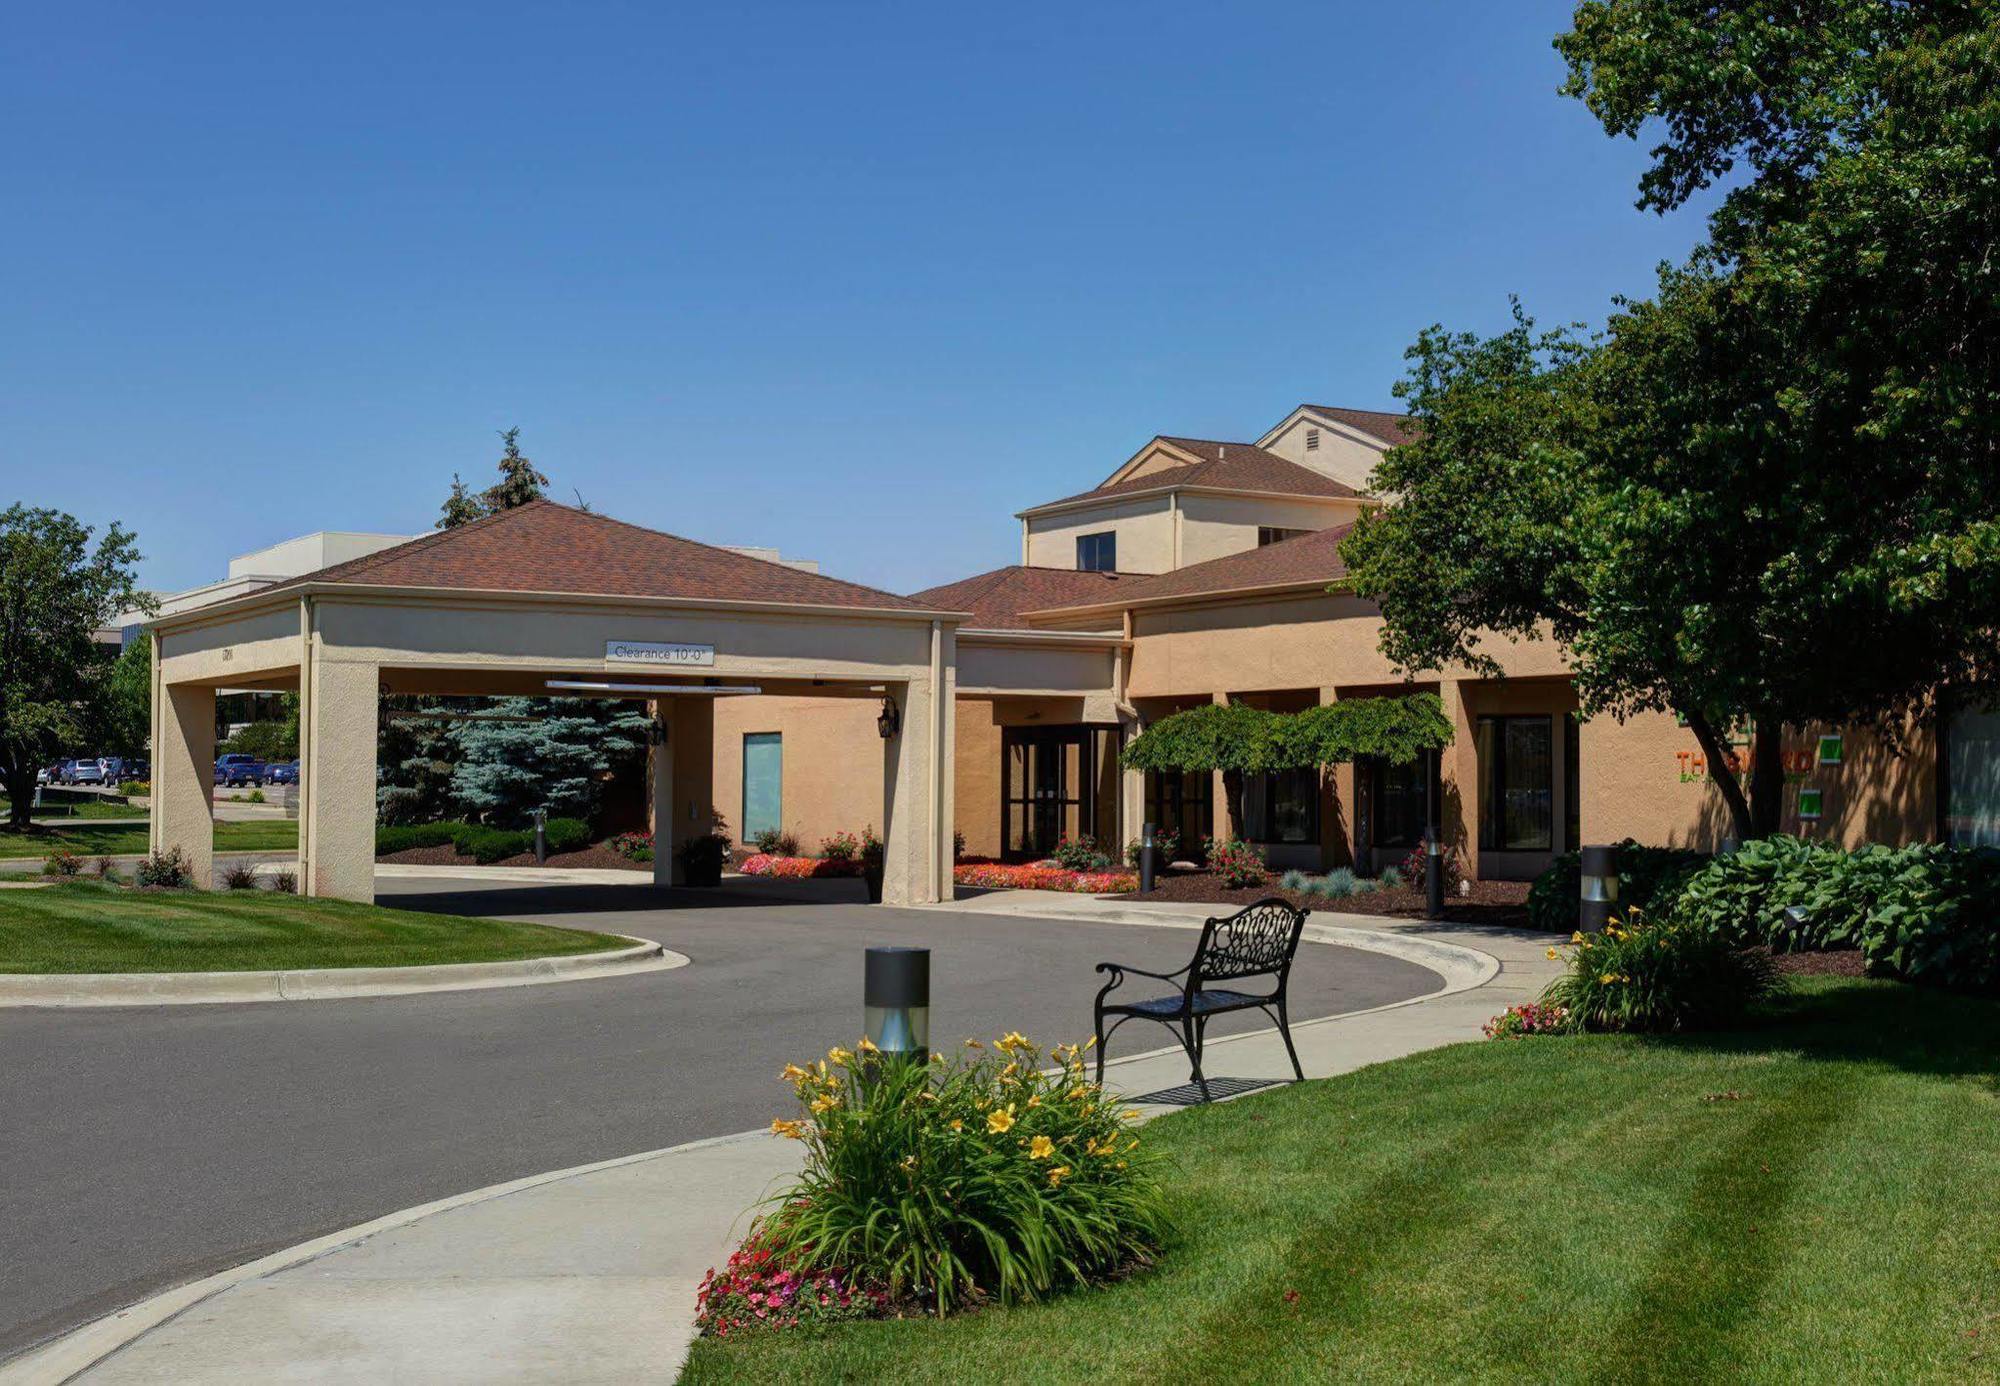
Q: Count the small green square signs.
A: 2